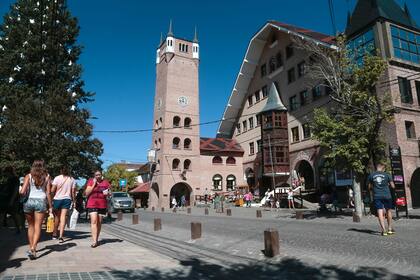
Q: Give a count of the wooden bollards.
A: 14